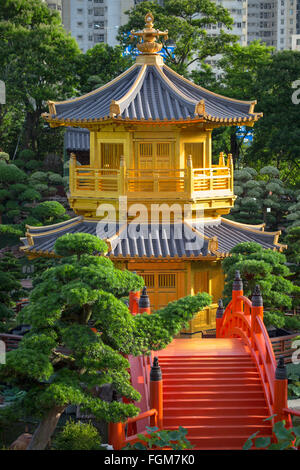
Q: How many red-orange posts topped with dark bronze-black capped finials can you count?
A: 6